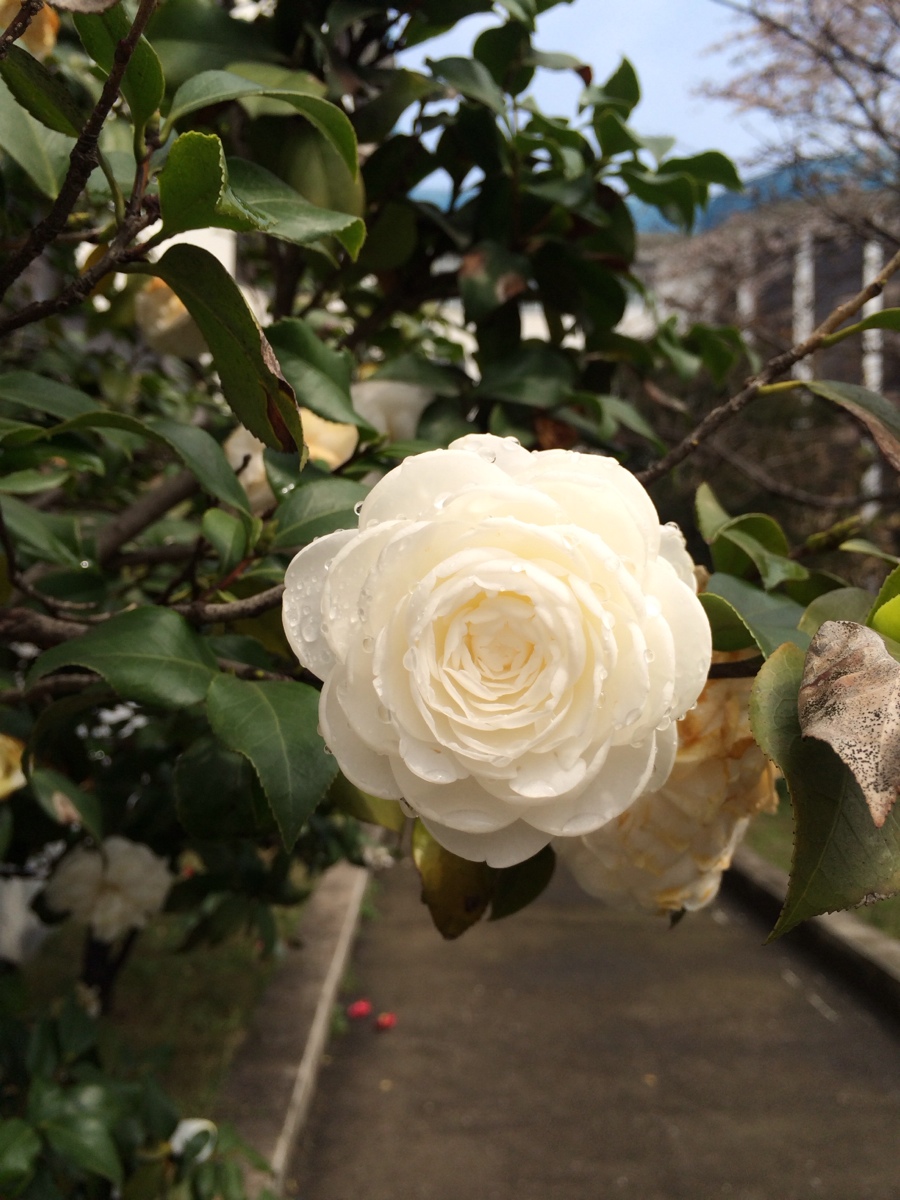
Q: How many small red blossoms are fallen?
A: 2